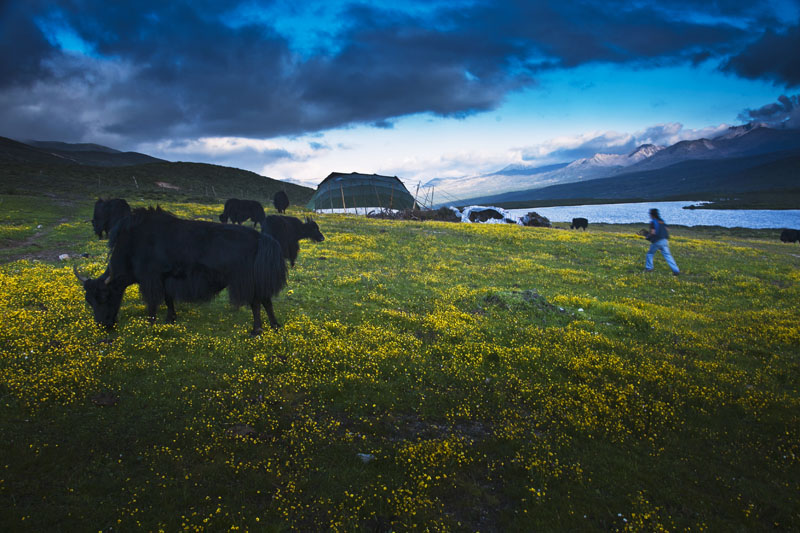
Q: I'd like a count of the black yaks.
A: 7